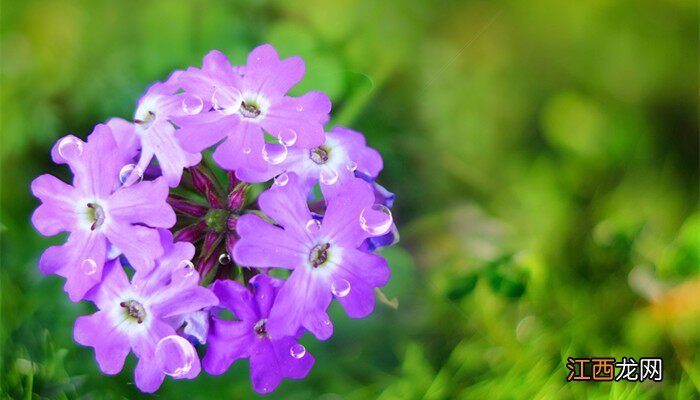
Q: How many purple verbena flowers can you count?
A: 7